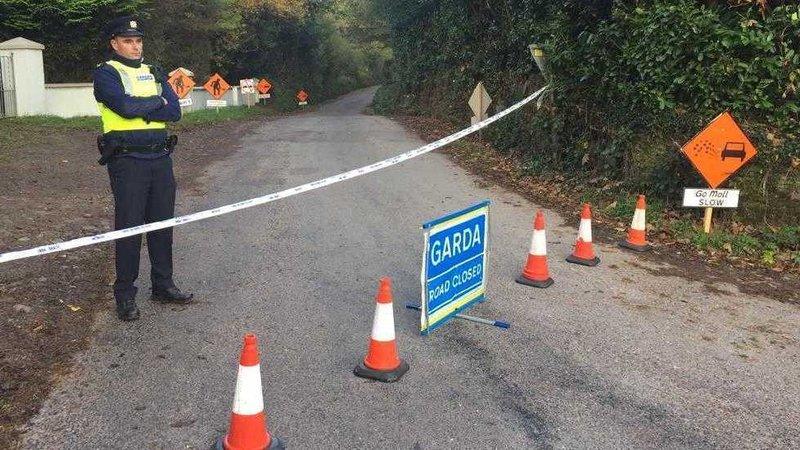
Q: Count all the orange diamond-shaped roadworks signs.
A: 5